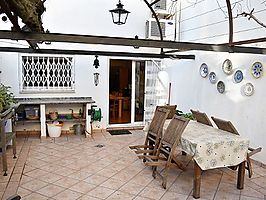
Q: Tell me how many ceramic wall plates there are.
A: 7